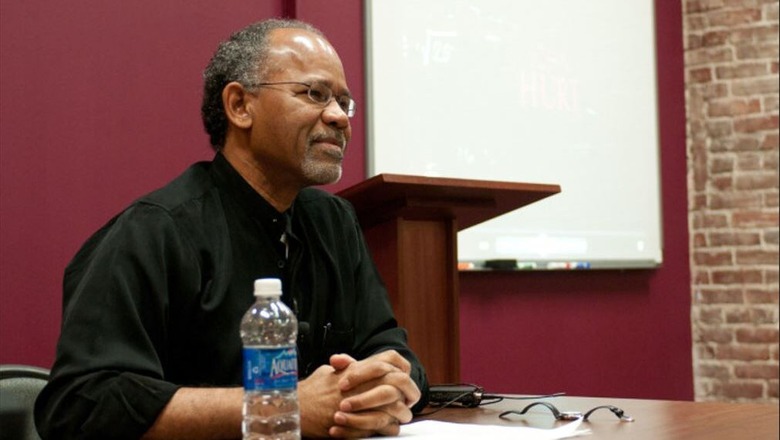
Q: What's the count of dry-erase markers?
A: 4